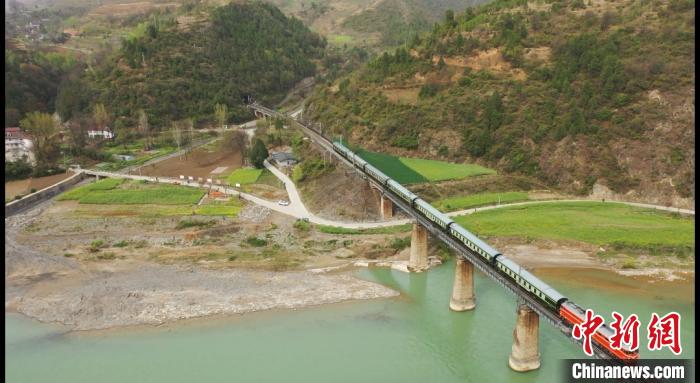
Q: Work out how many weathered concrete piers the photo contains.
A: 4